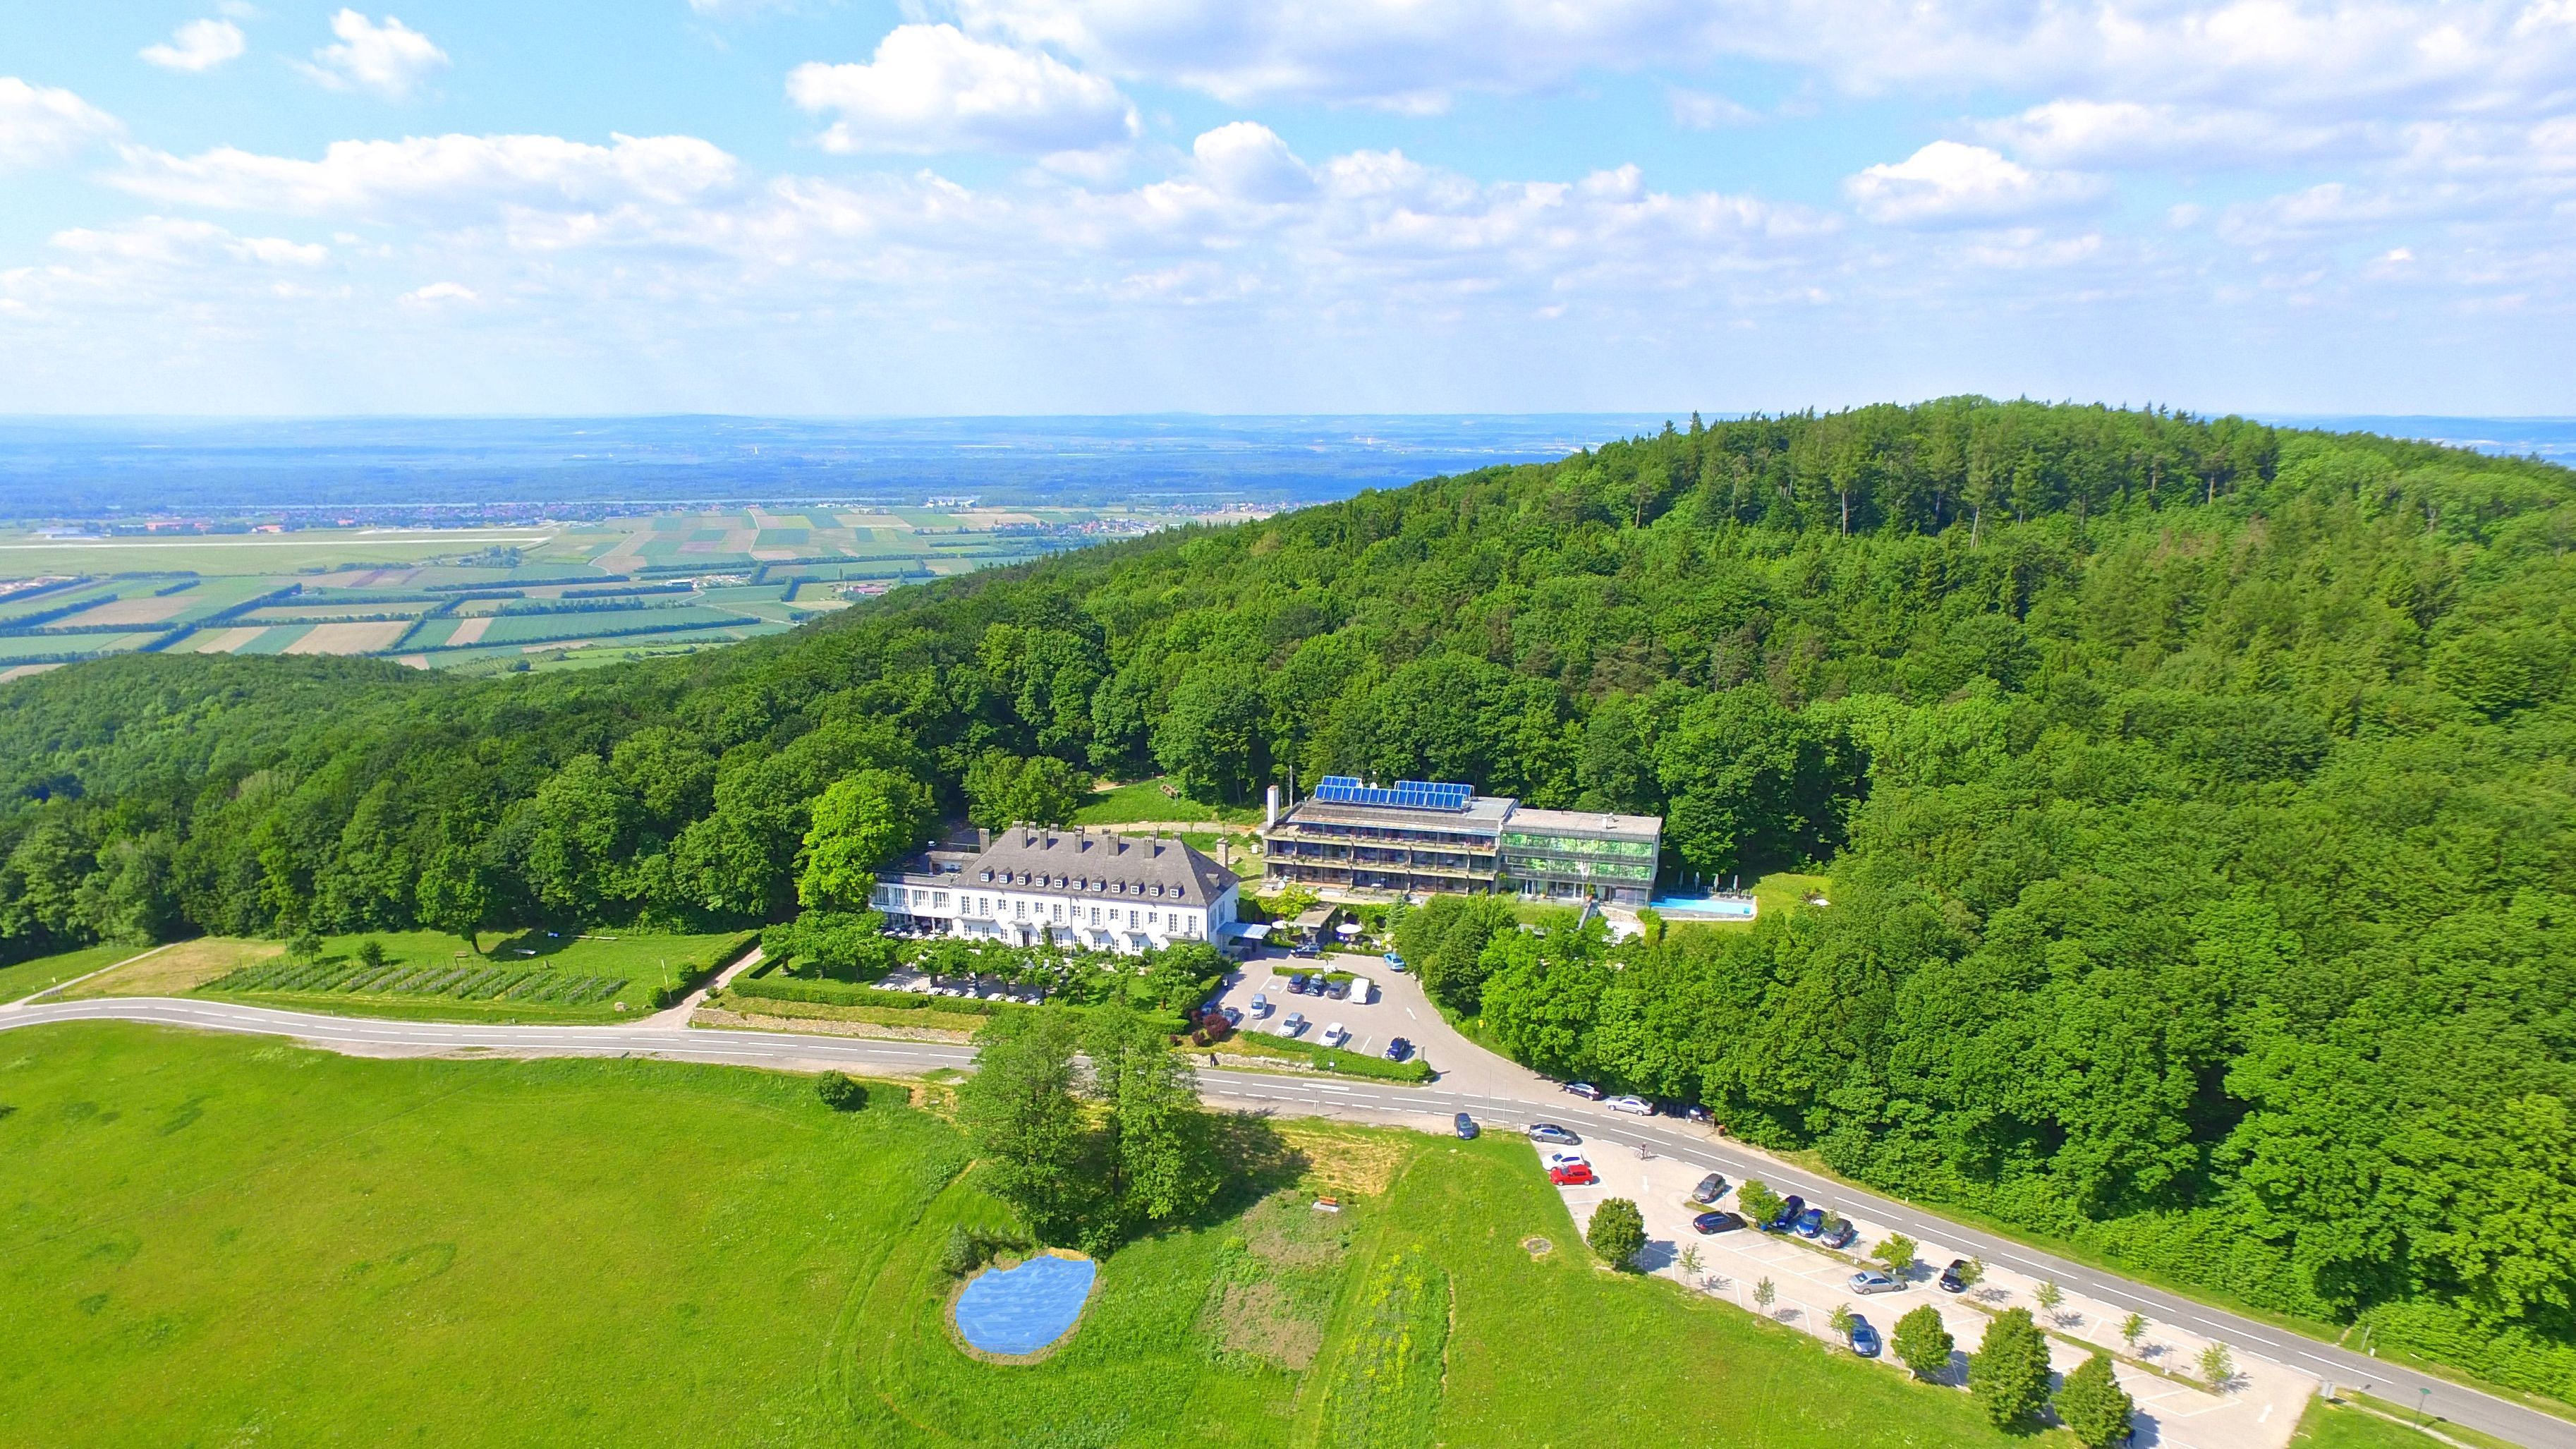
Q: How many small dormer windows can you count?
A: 11